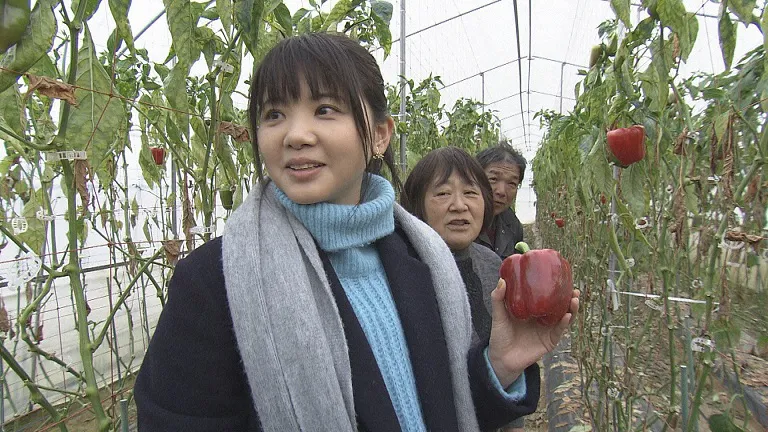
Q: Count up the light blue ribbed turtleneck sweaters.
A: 1